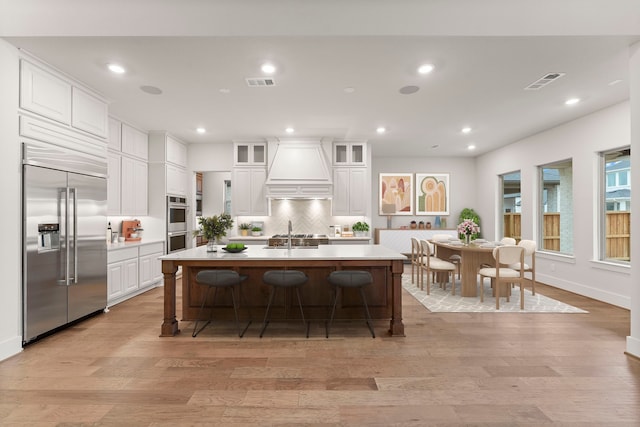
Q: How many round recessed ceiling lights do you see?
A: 9